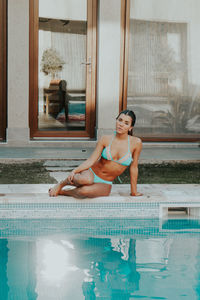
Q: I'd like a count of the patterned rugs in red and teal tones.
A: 1